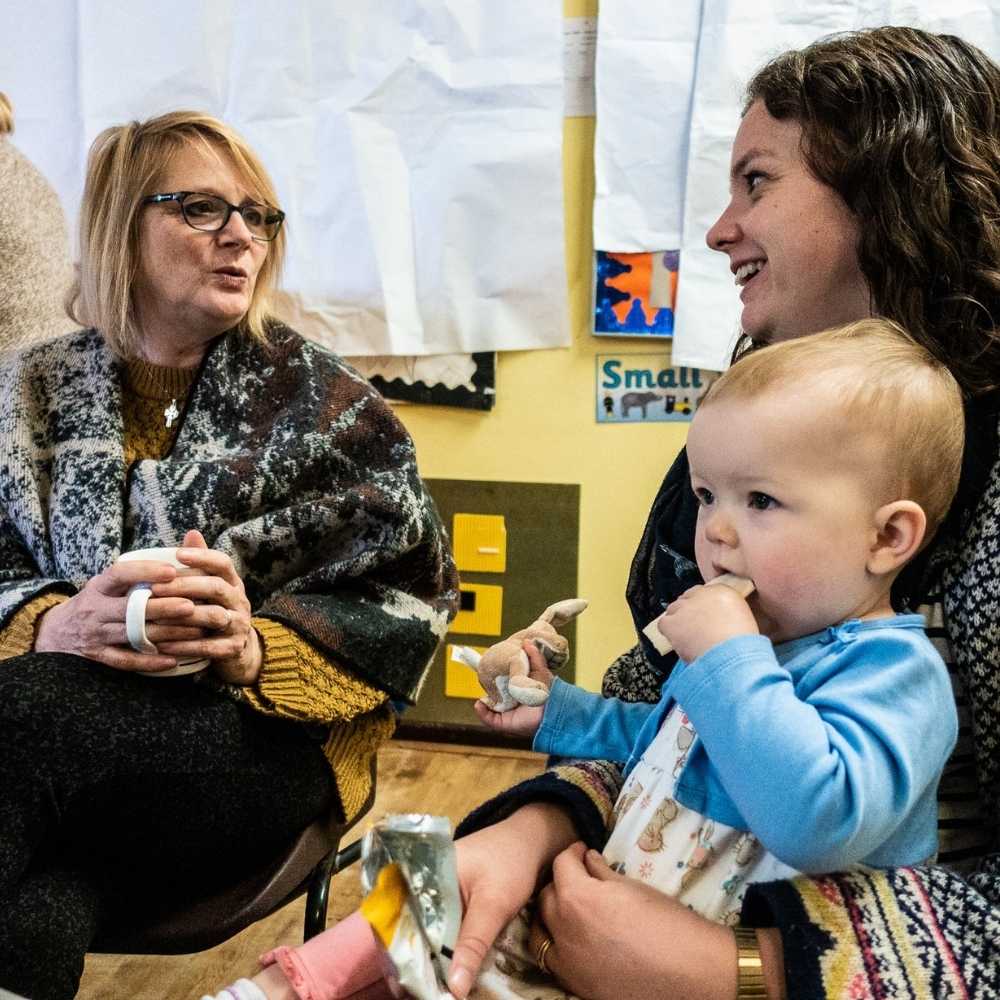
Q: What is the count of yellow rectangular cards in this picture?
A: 3